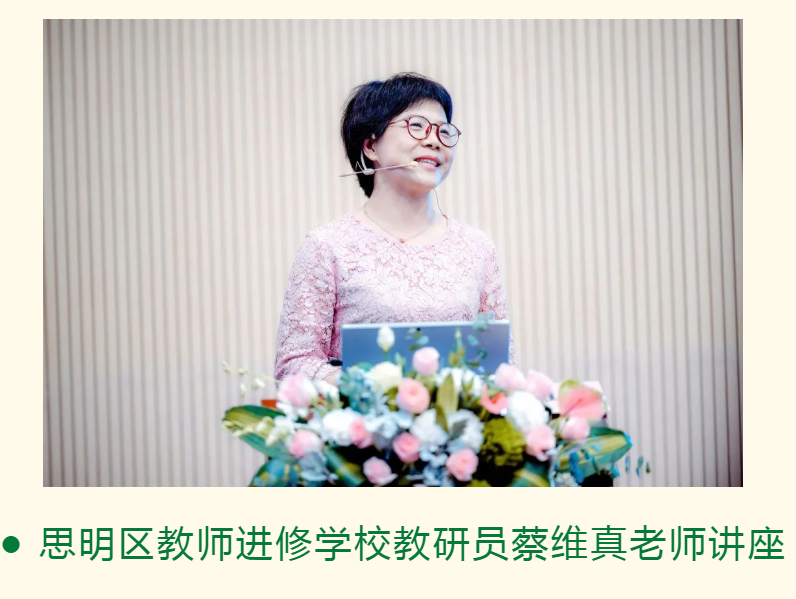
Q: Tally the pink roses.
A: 12